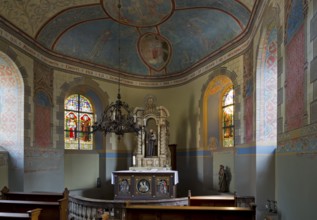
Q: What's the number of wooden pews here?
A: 5